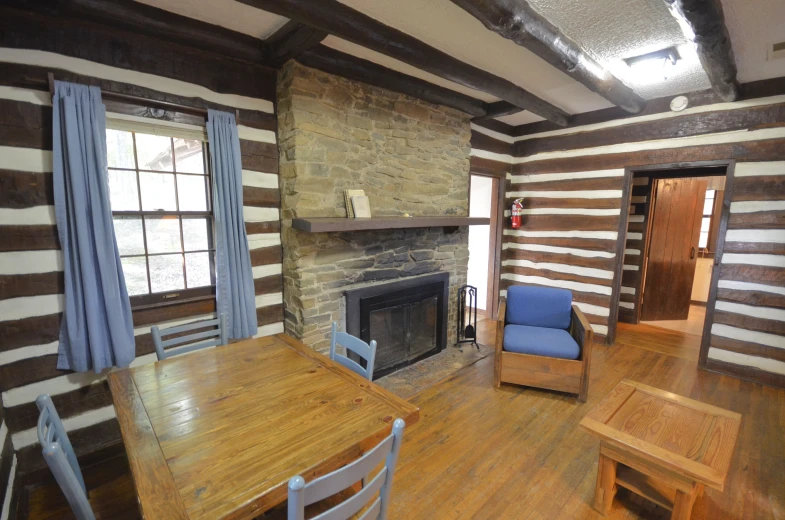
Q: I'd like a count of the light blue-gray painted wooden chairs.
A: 4